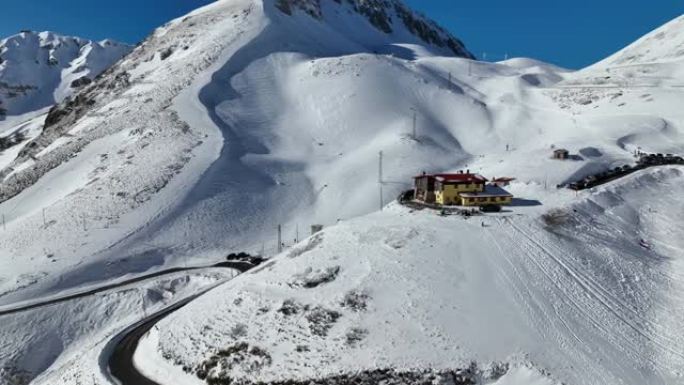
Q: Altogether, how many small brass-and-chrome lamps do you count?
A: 0